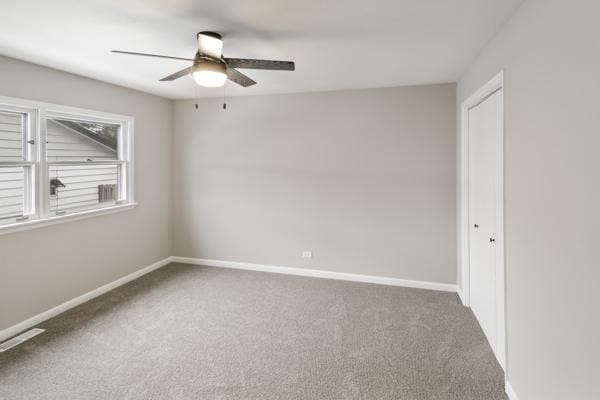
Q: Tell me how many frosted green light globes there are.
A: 0